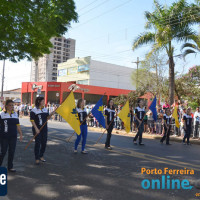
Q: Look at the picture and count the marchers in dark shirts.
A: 7